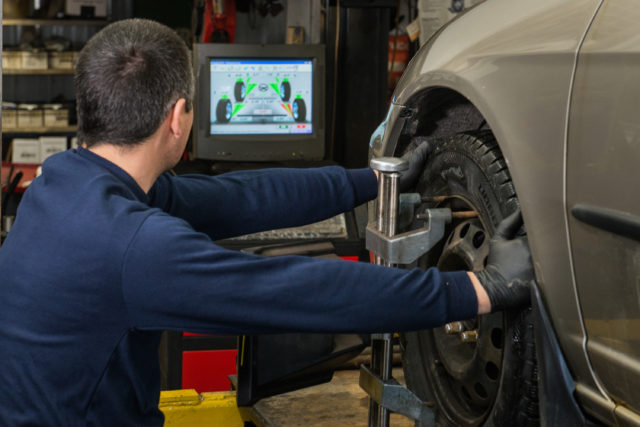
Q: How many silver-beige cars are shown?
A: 1